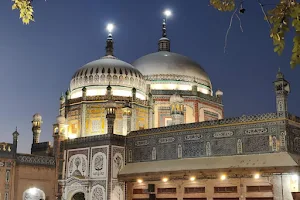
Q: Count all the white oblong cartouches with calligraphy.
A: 5